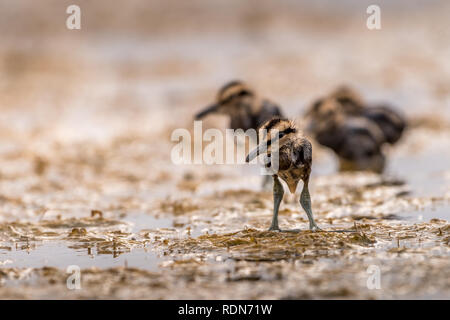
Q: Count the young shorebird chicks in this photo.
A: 4